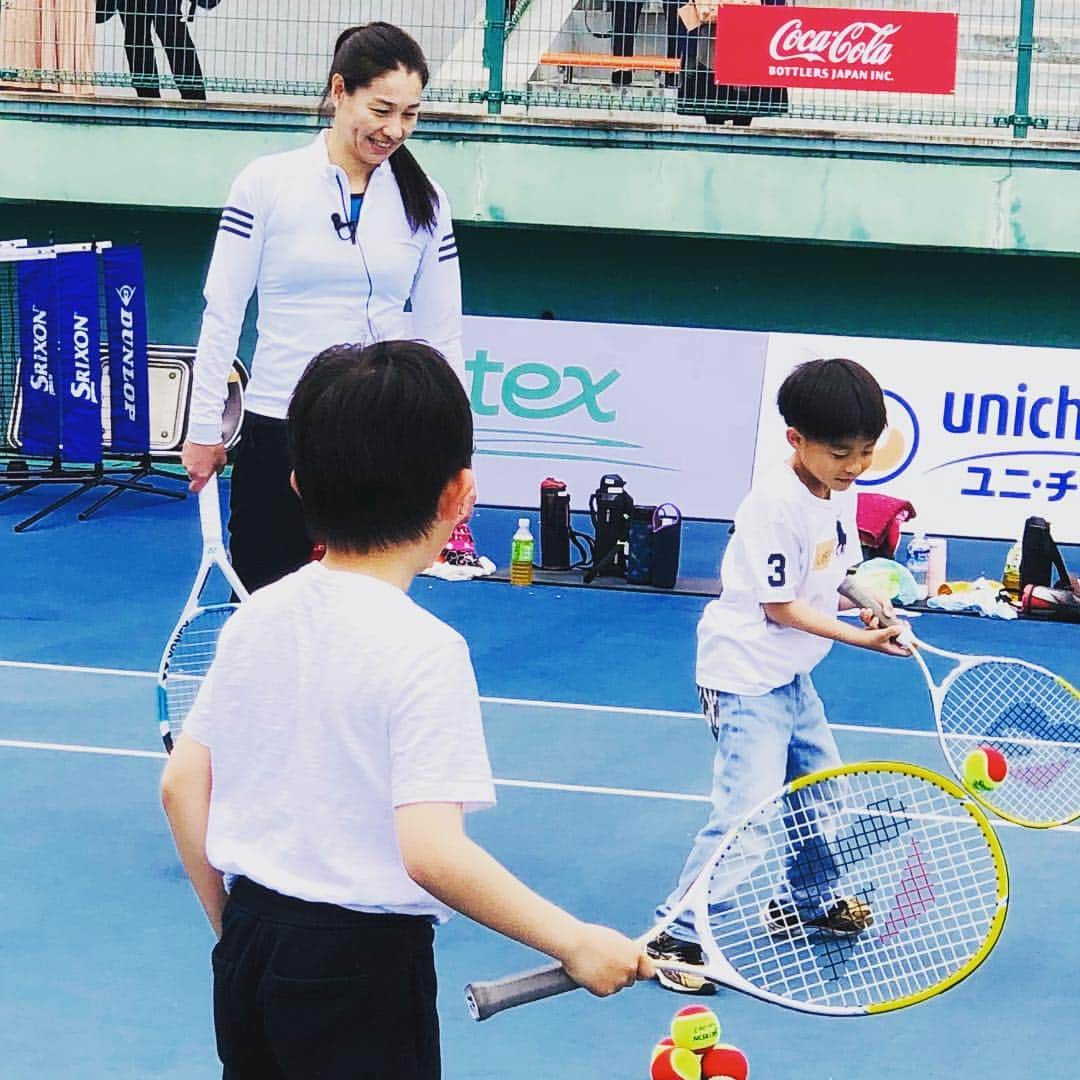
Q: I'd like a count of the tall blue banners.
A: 3